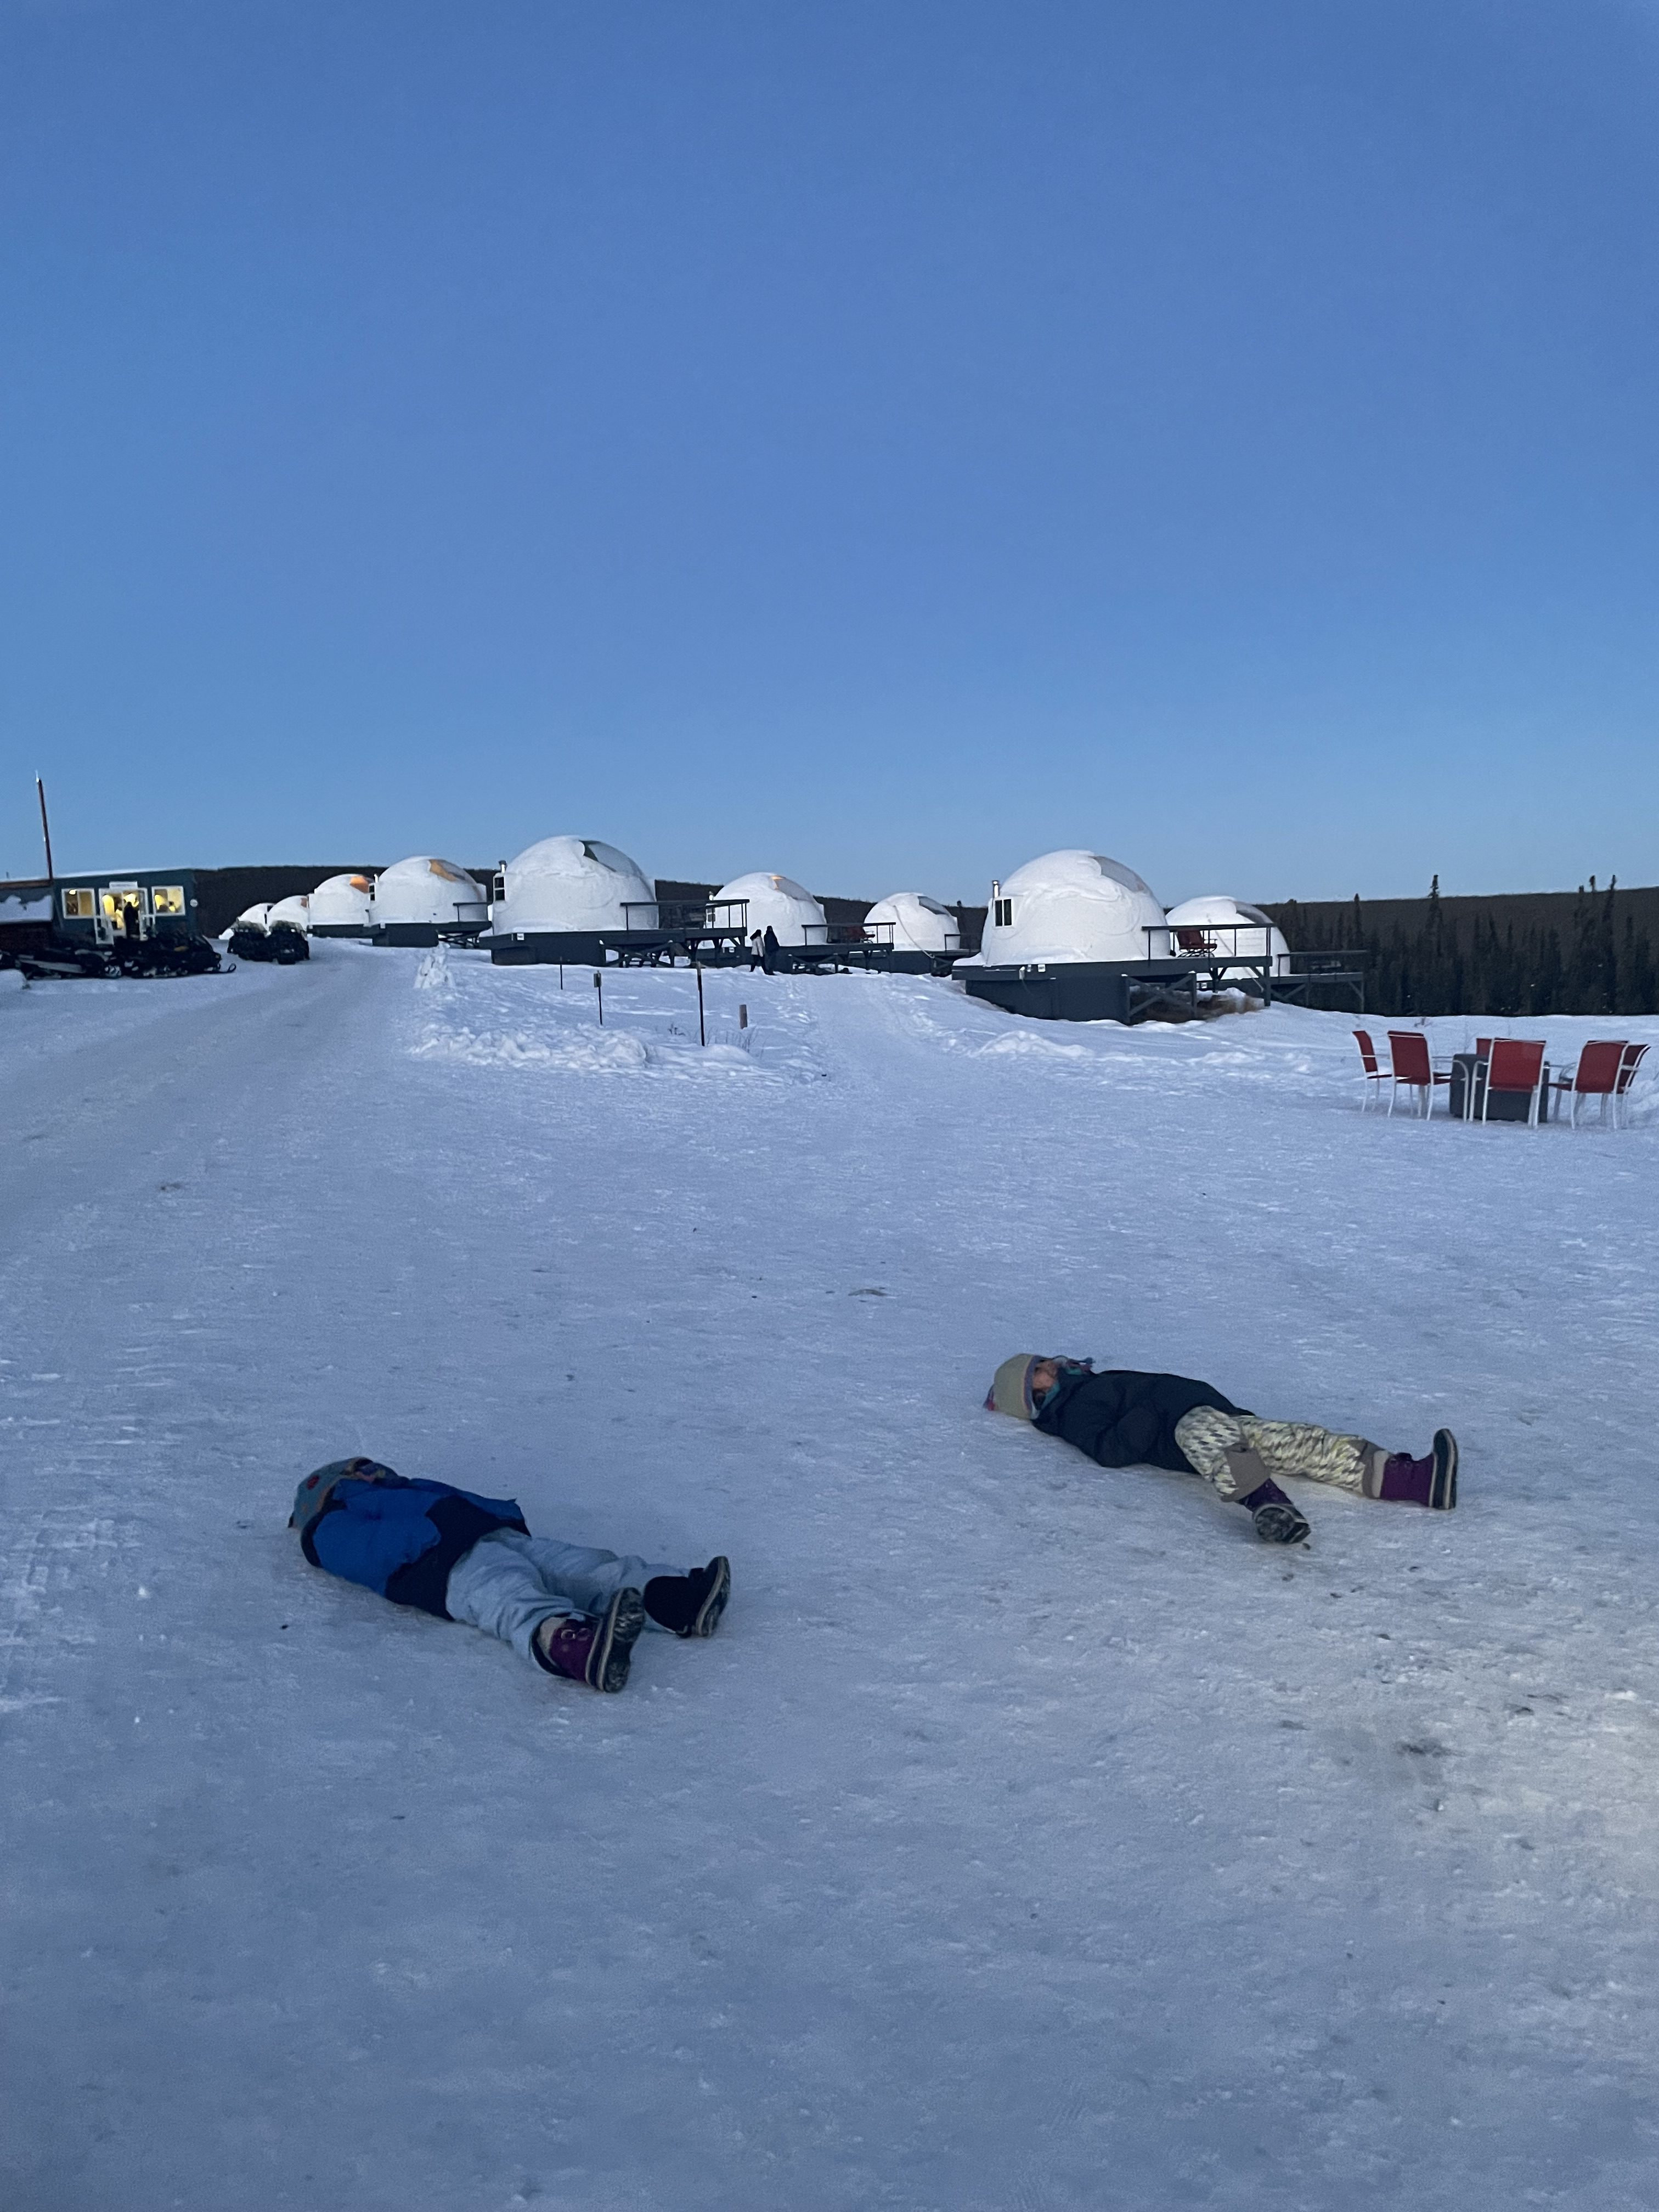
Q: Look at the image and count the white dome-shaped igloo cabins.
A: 9